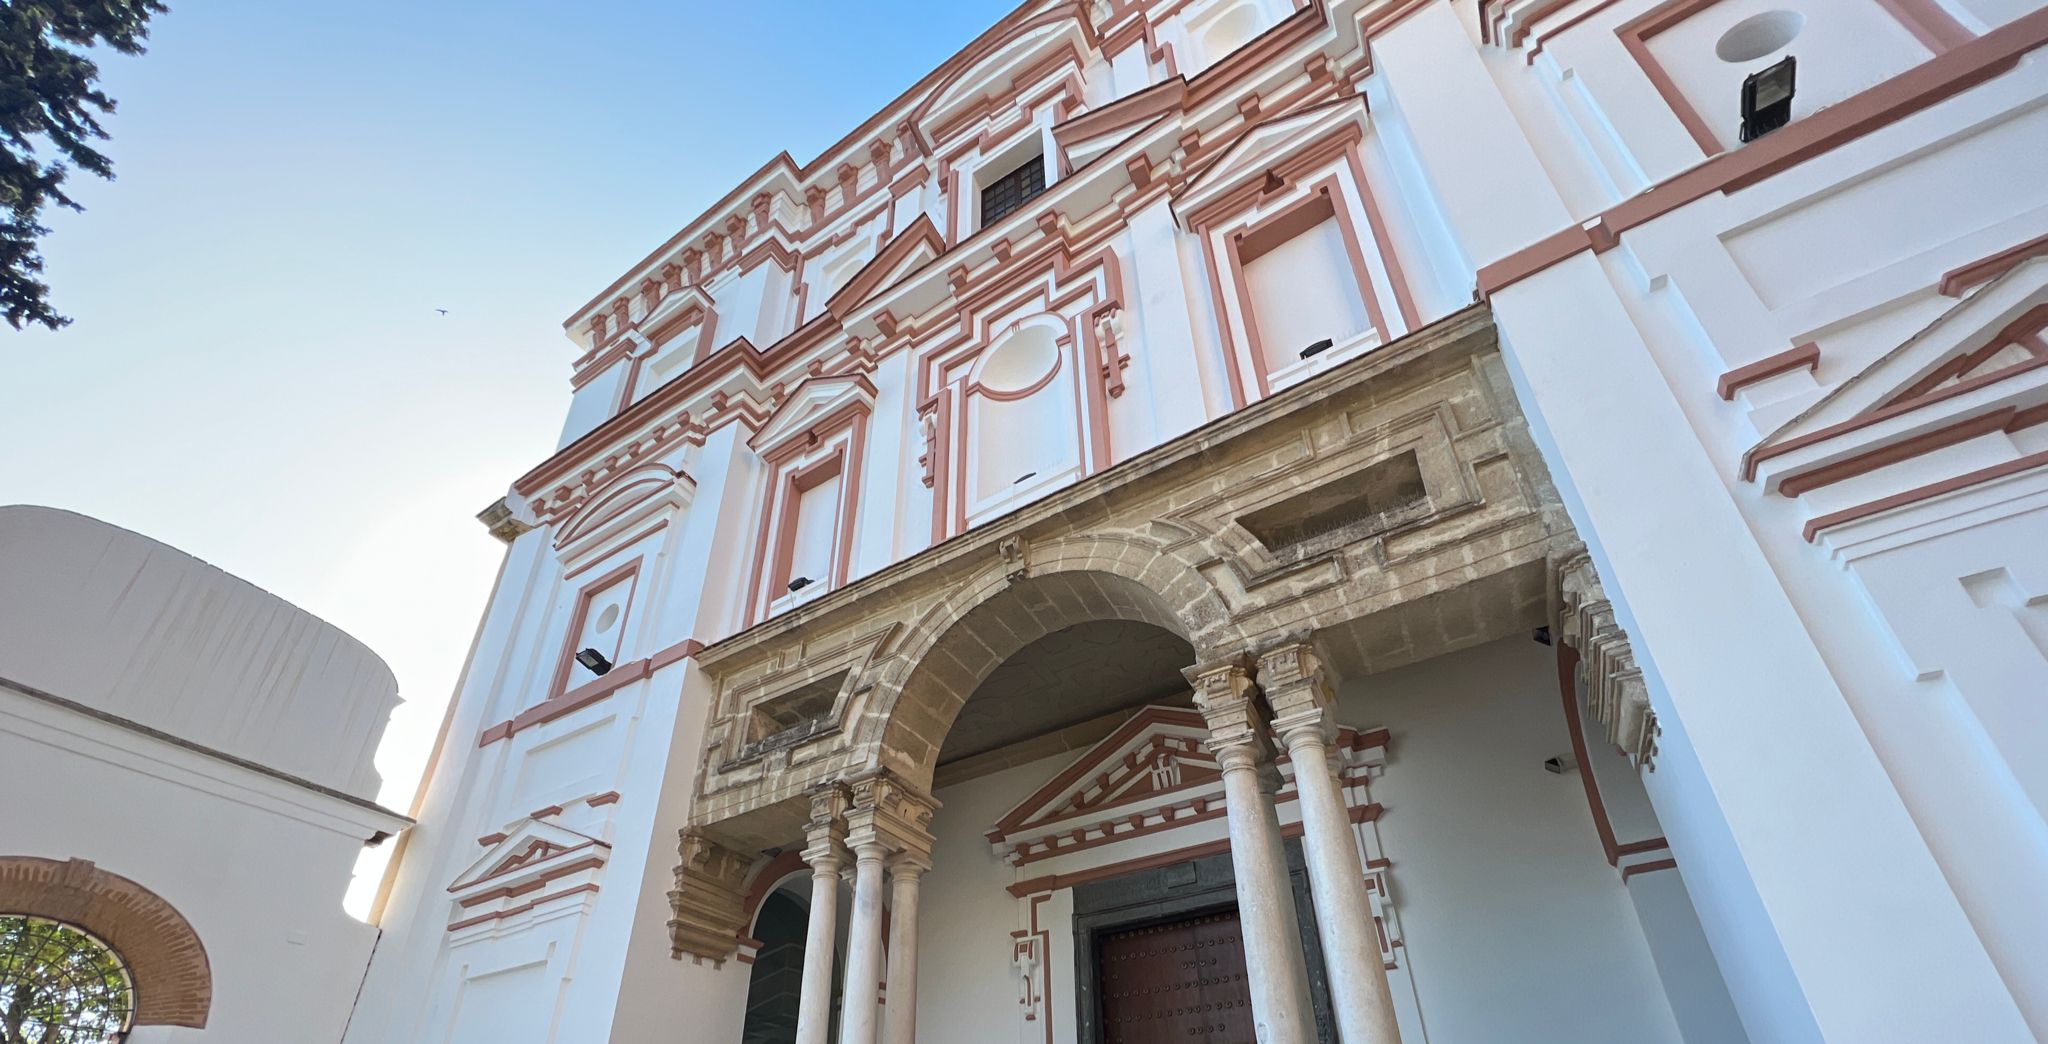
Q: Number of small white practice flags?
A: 0